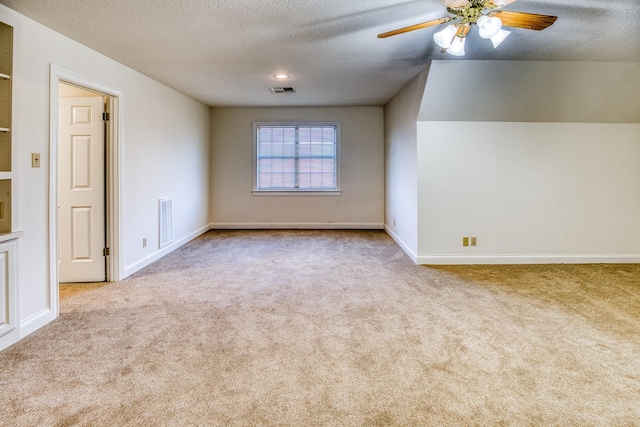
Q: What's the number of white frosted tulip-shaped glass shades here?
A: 4